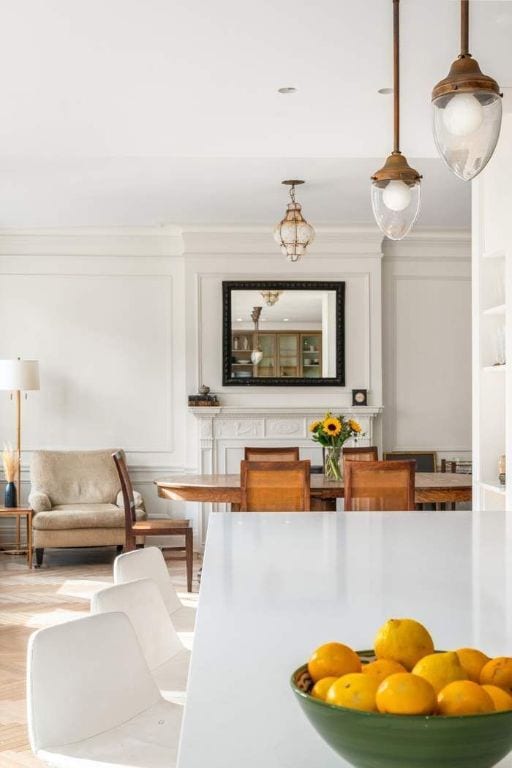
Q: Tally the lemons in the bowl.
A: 11